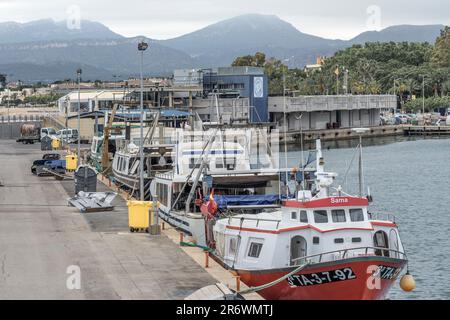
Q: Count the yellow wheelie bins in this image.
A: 3